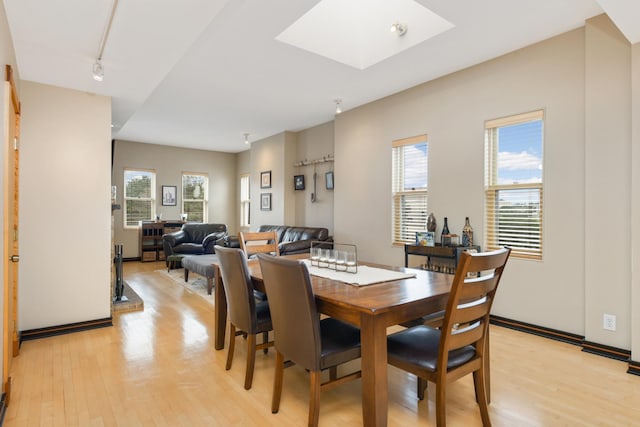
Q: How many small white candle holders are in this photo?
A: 5